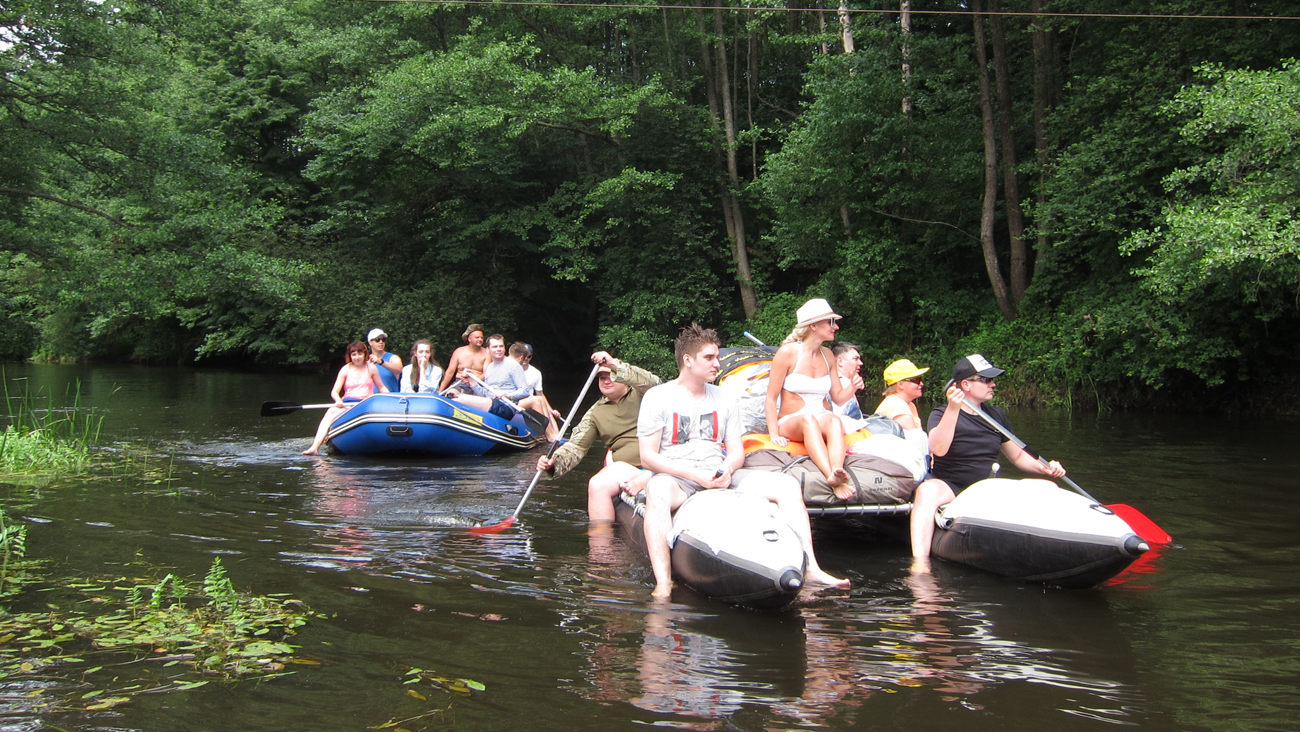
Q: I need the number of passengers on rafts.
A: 13